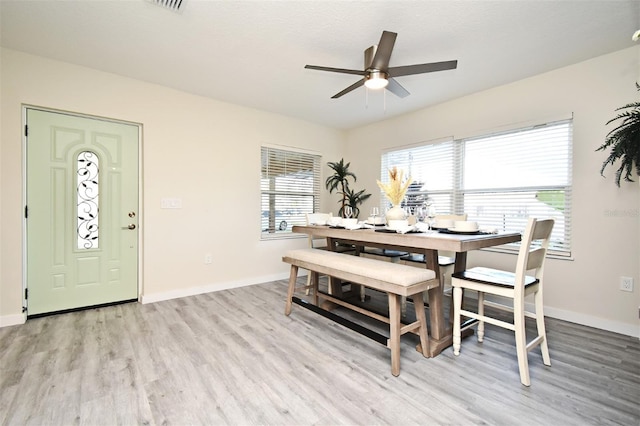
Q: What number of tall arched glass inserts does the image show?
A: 1